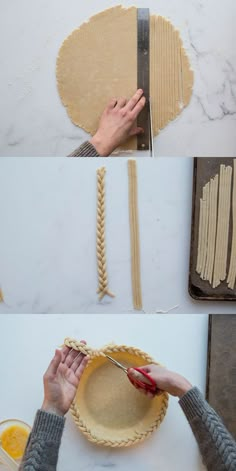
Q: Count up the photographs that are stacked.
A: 3